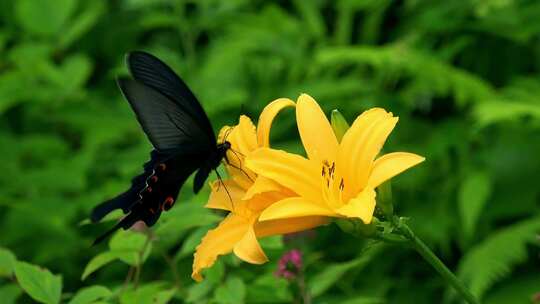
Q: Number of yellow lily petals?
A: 12